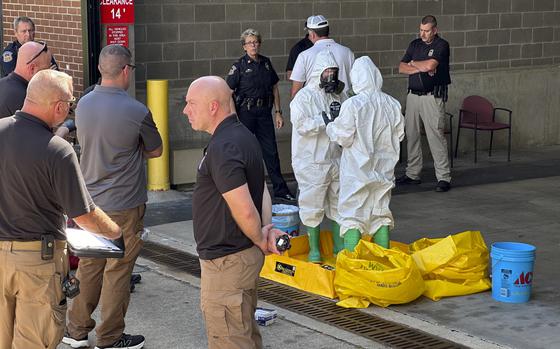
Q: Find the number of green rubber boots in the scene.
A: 4